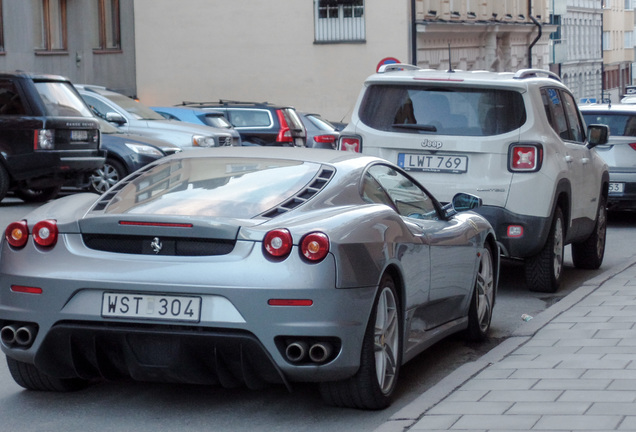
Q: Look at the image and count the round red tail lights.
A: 4